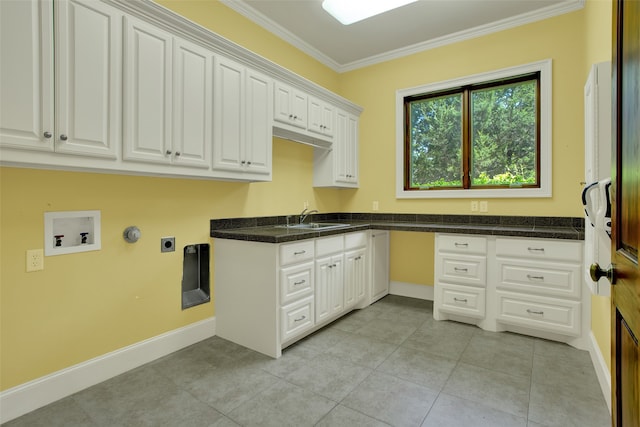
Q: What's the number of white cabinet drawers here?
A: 9